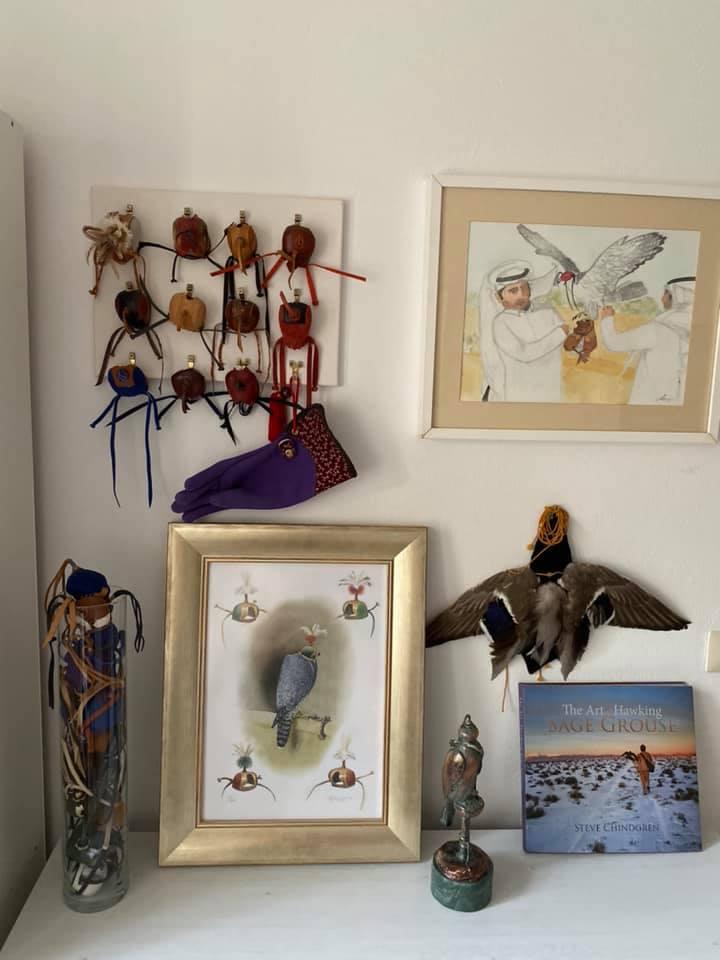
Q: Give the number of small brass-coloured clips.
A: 12